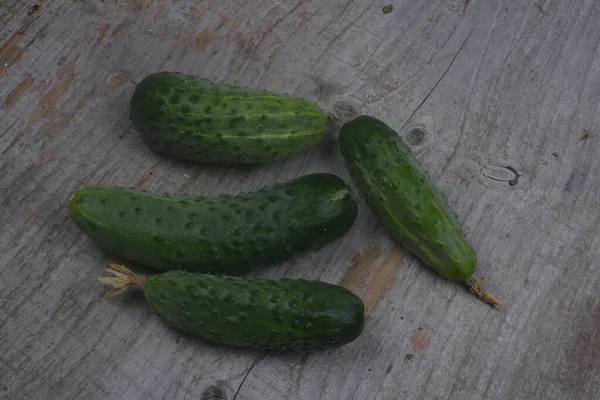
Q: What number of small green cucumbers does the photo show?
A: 4